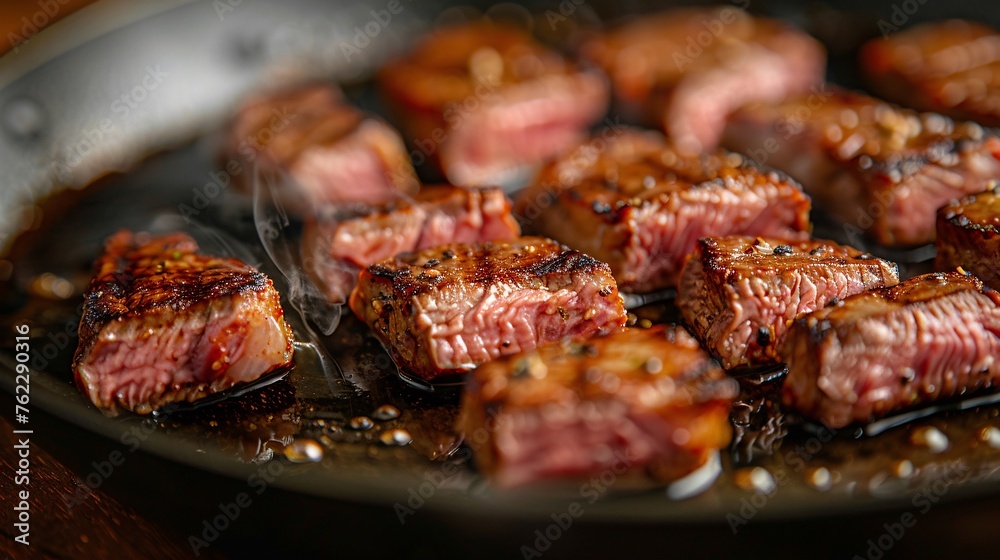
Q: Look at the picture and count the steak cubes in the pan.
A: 13